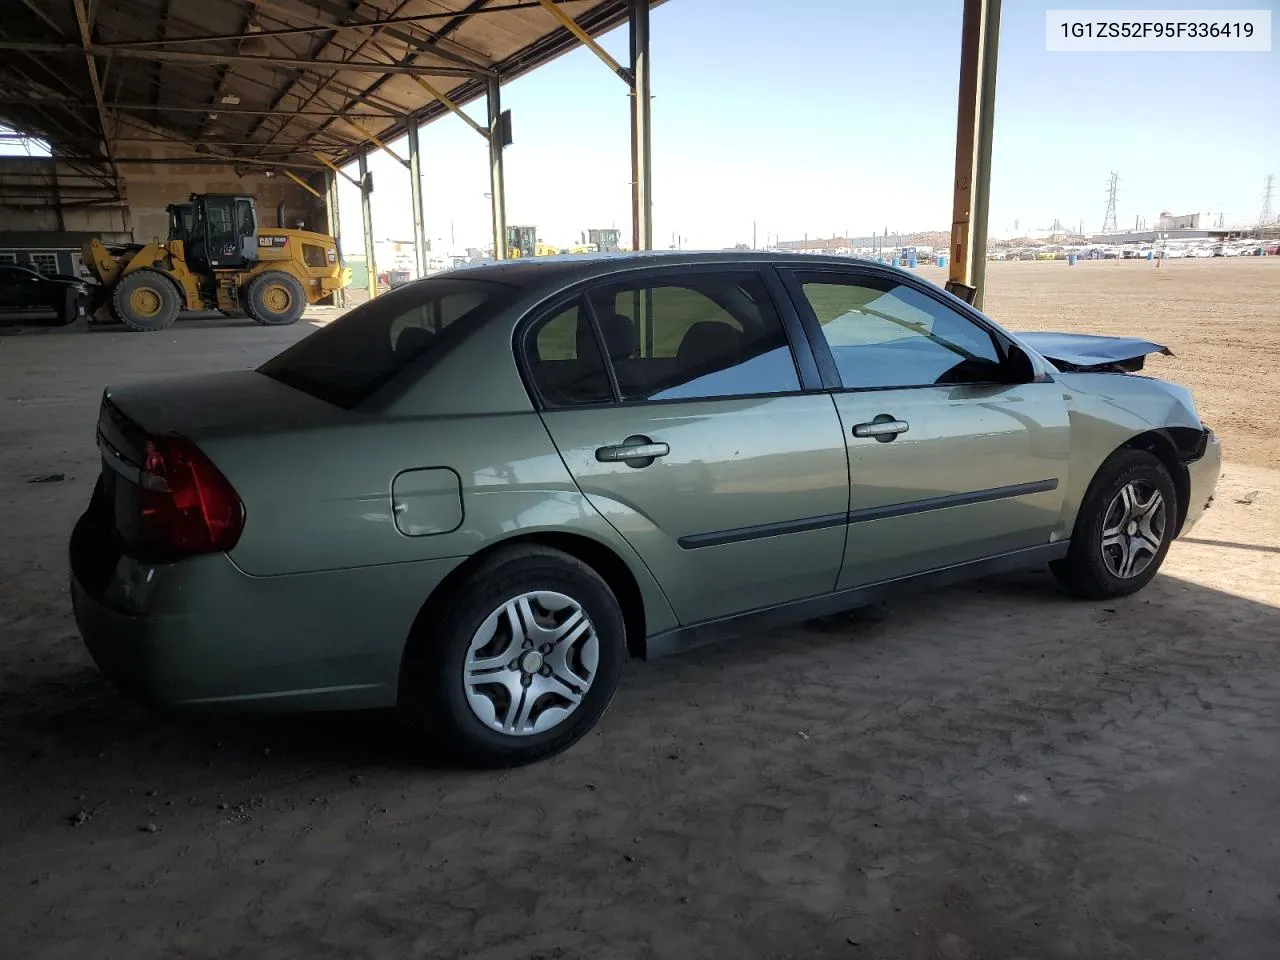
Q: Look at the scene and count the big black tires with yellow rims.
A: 2